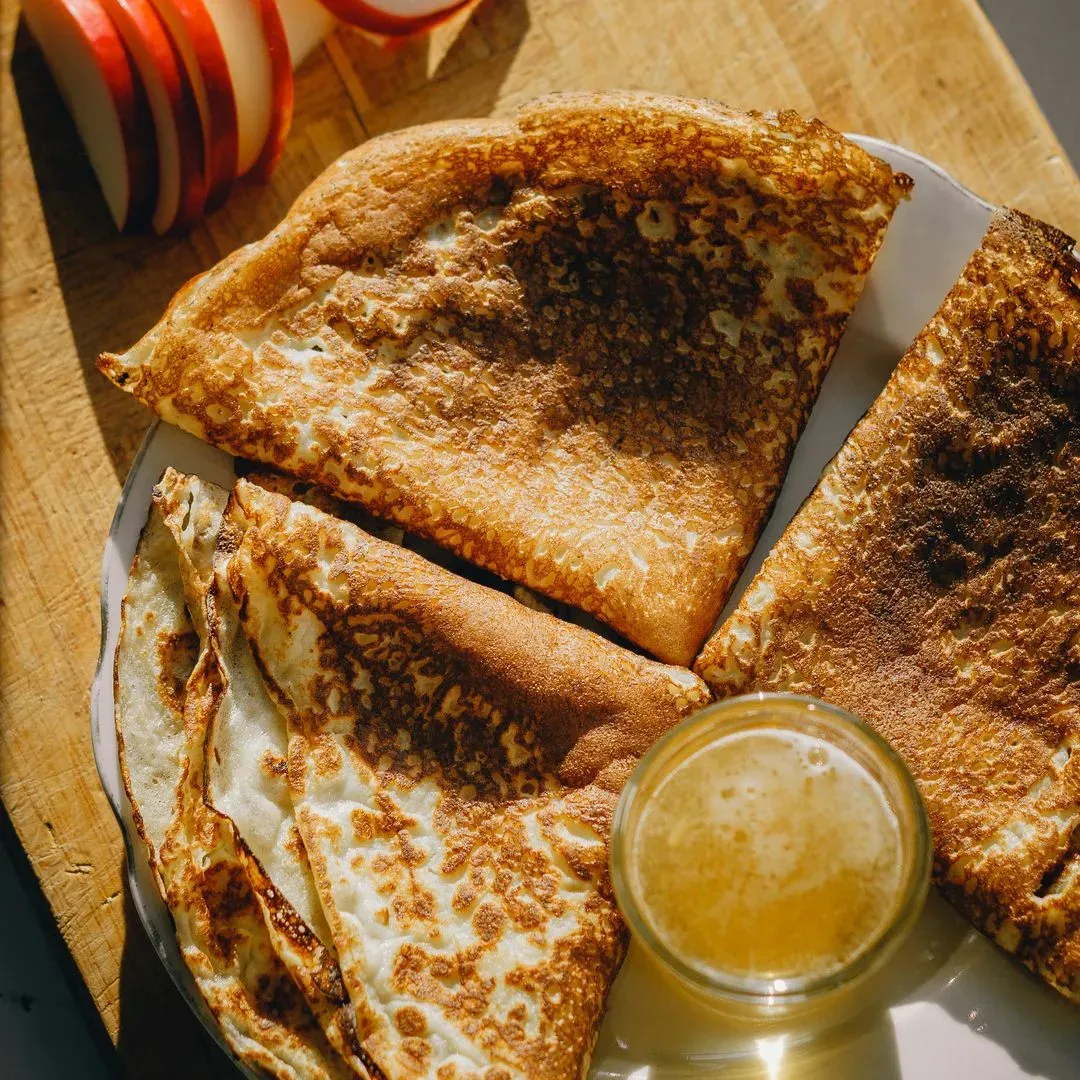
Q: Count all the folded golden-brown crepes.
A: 3